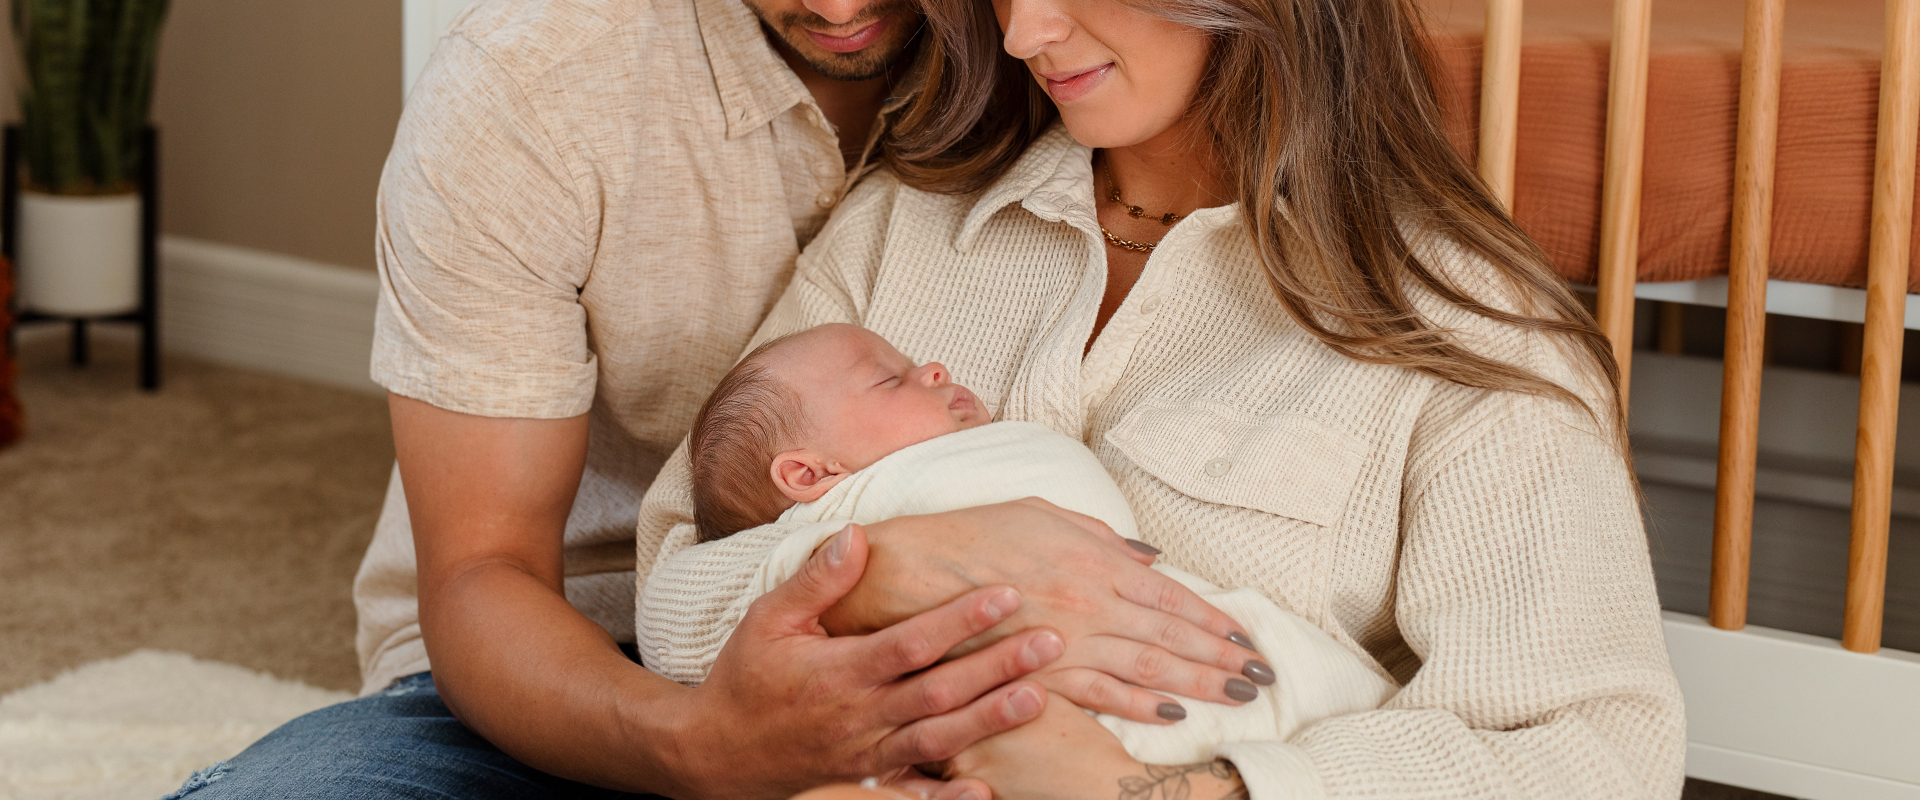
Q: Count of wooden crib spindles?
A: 4